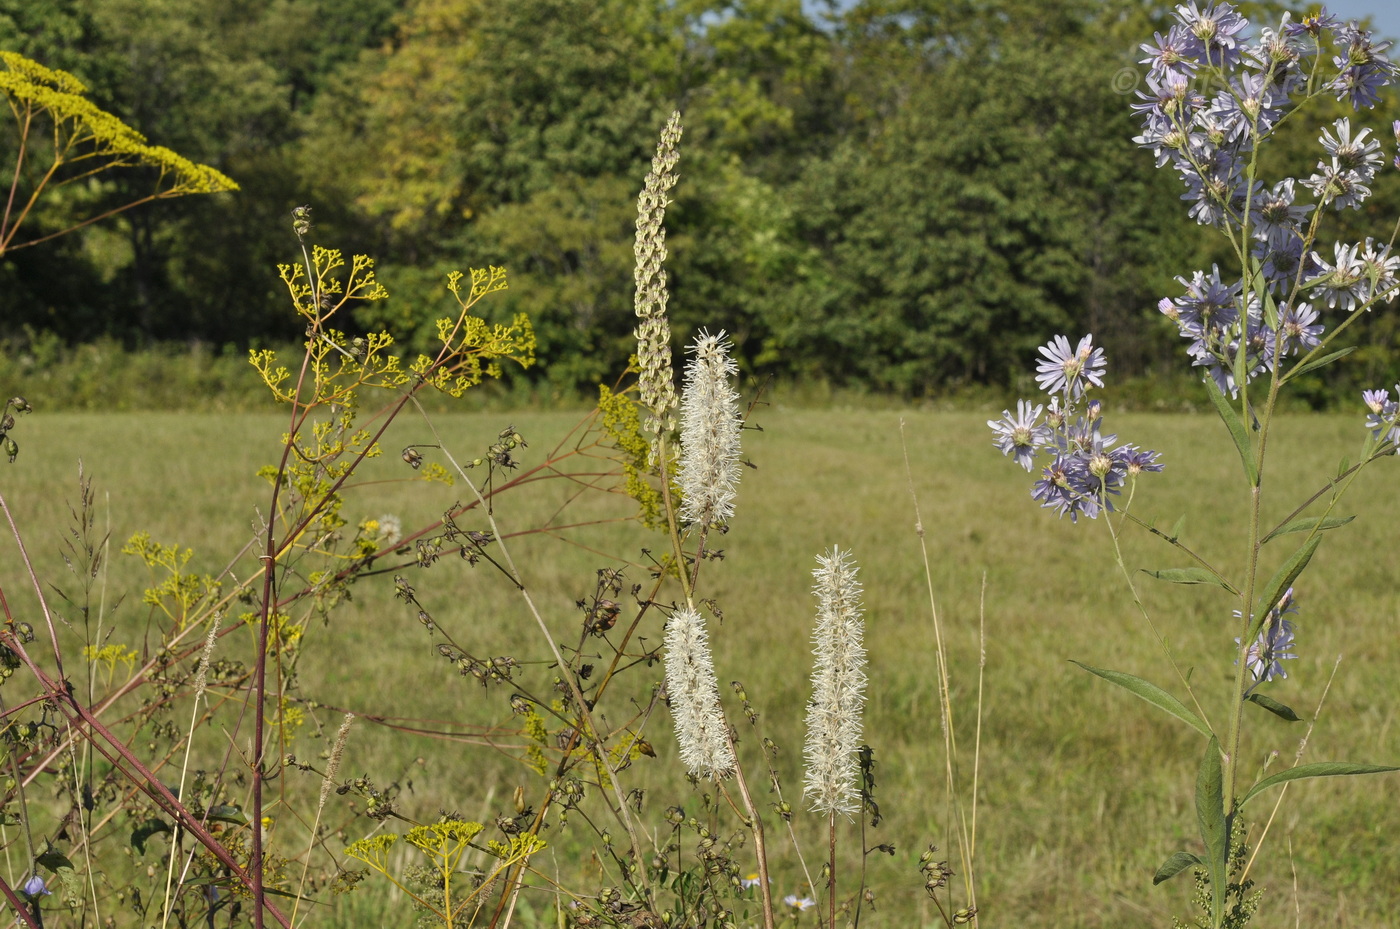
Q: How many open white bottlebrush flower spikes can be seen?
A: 3